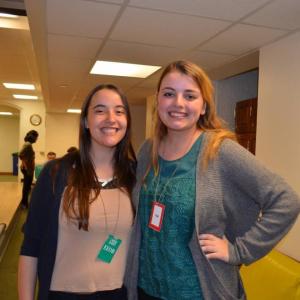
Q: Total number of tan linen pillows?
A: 0